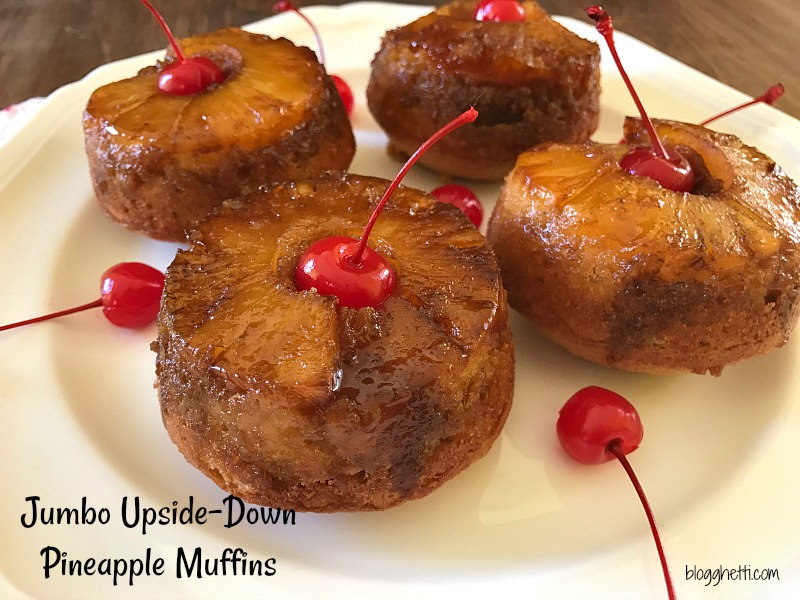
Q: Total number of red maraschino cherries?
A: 8